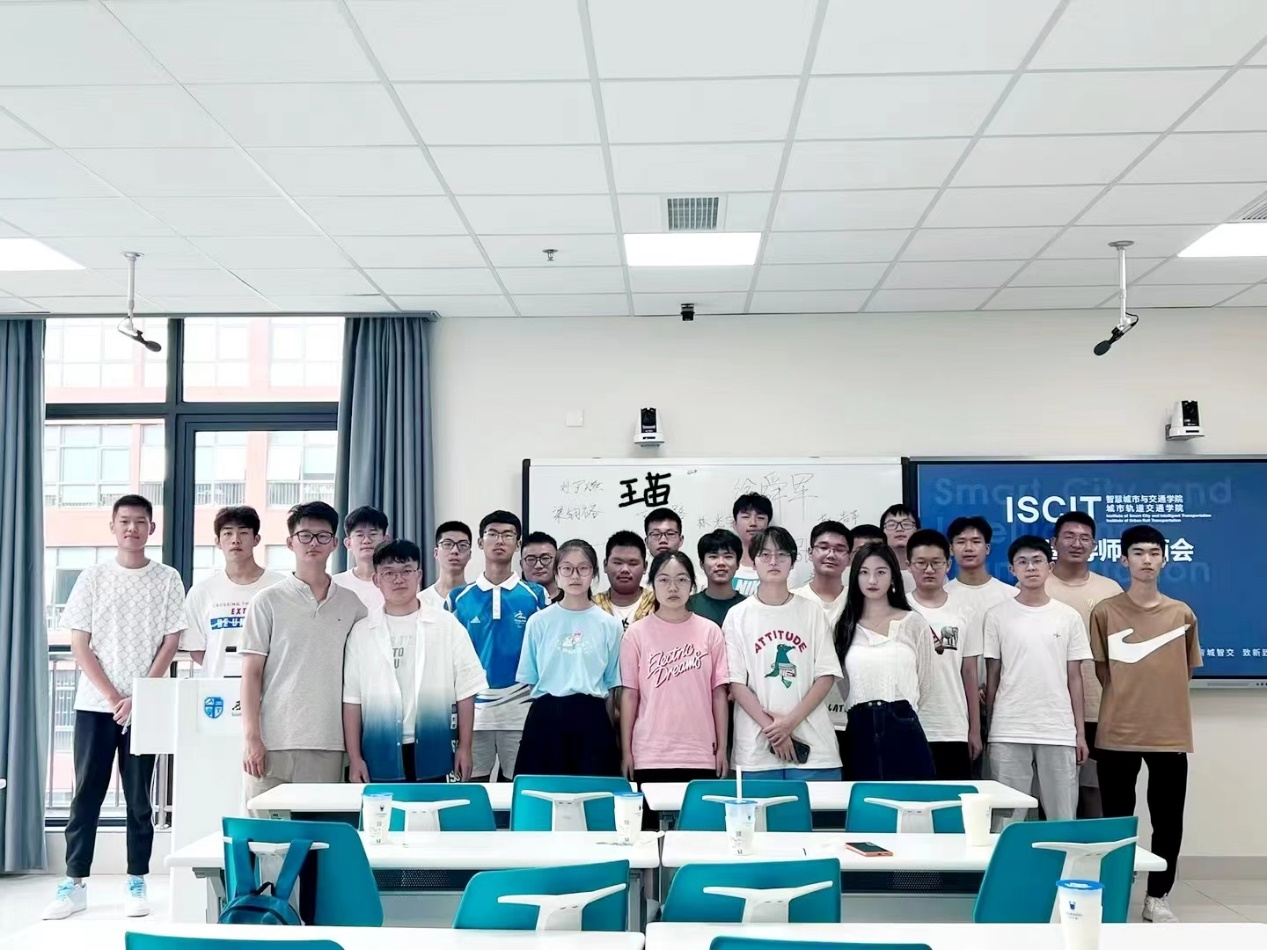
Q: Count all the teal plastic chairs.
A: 10